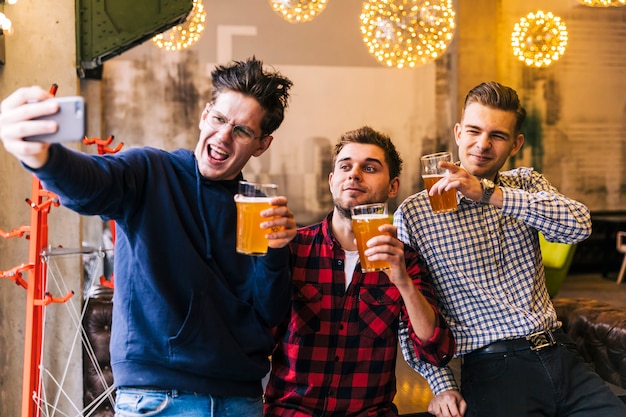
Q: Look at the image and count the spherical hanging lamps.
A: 5